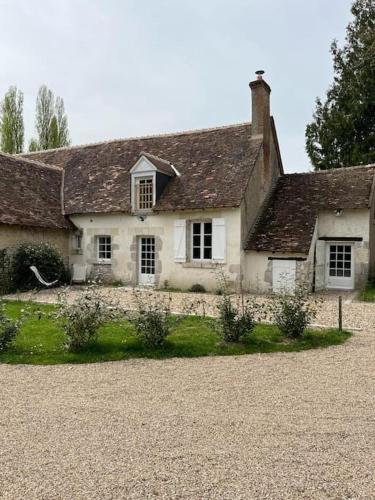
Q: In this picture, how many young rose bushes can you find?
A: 5